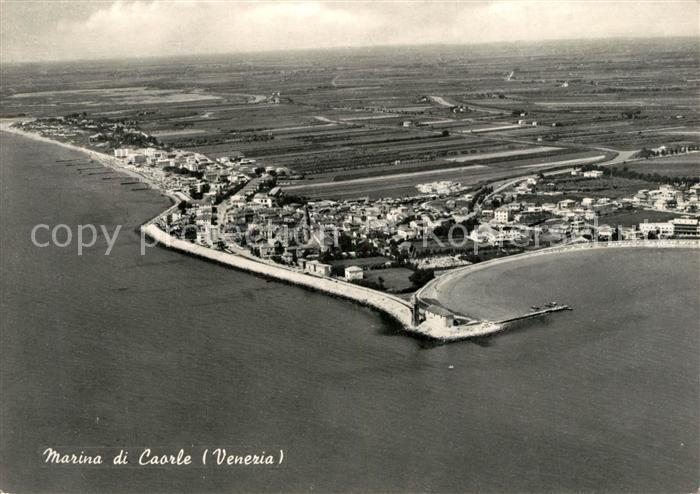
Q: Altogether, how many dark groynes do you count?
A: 7